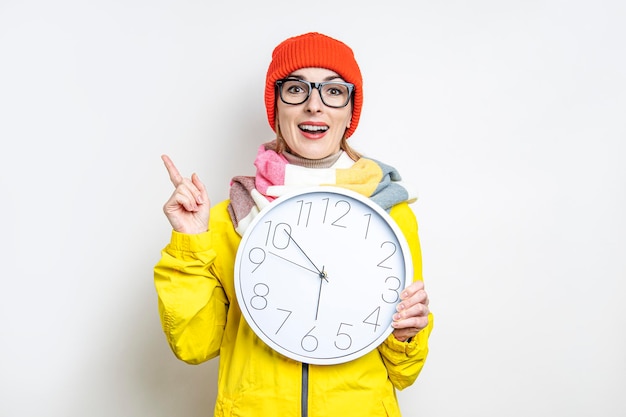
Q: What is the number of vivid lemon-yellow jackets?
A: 1